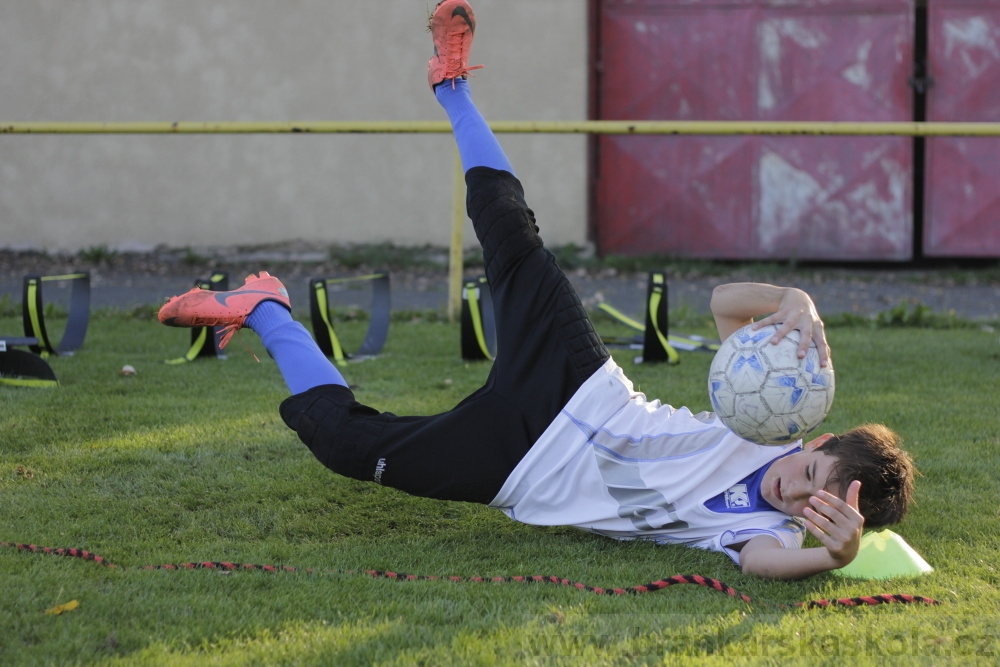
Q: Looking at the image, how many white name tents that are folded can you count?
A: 0